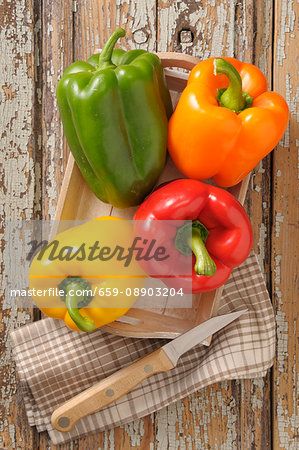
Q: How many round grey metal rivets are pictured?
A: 3